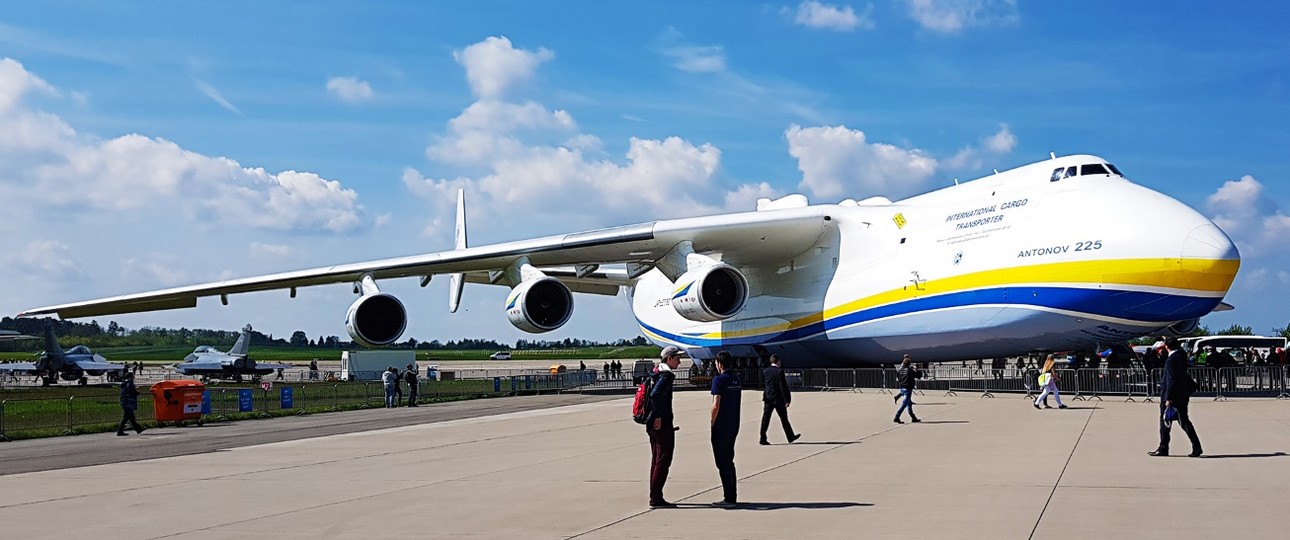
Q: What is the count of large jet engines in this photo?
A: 3